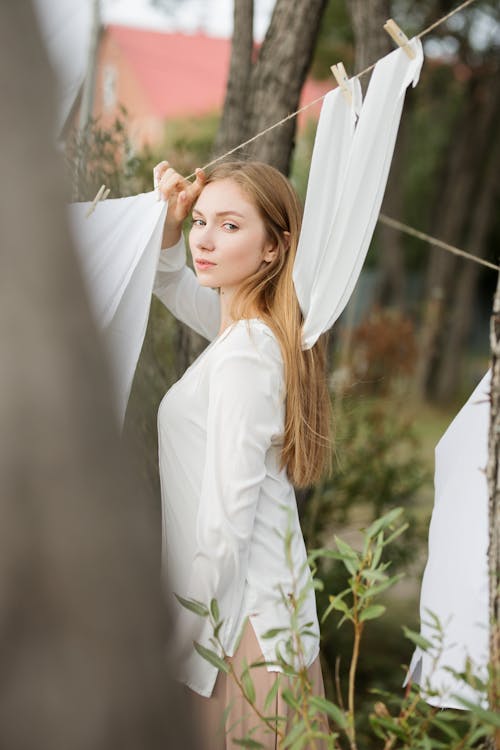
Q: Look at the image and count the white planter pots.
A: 0